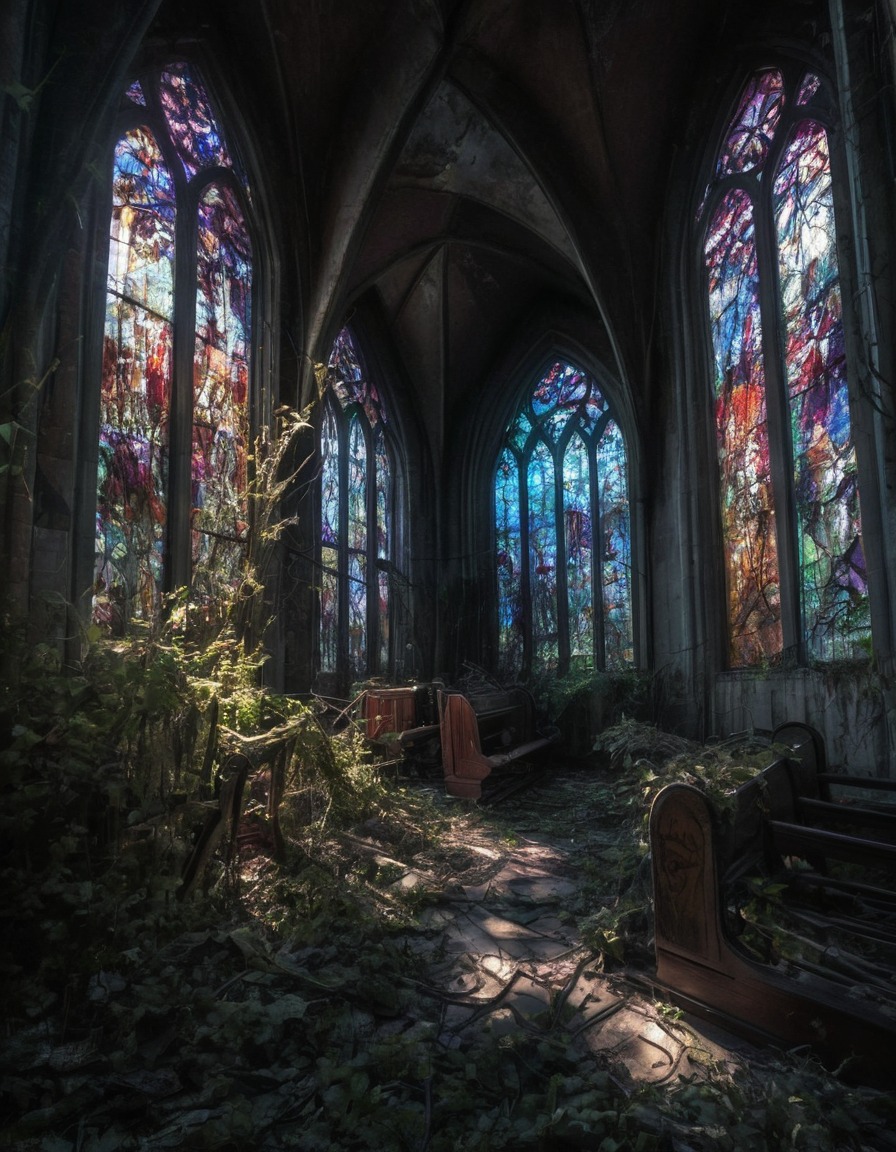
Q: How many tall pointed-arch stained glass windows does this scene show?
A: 4